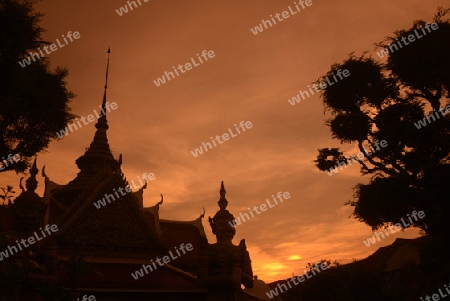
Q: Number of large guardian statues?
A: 2